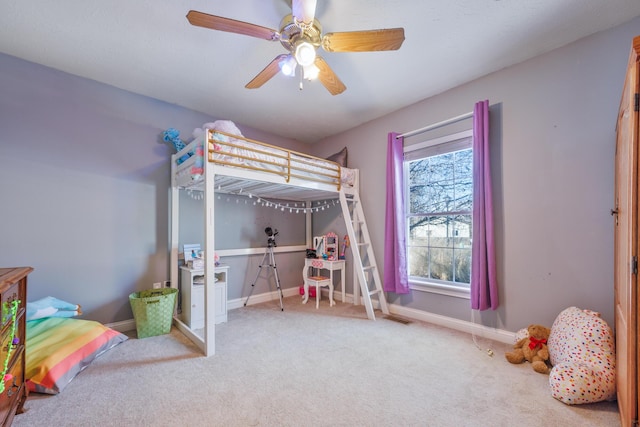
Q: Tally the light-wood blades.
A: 5